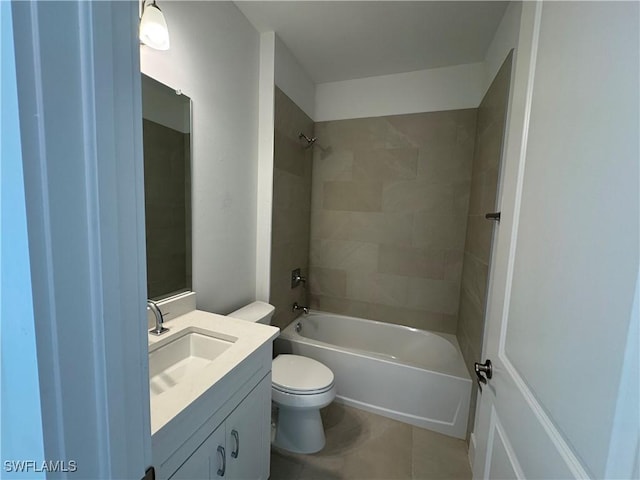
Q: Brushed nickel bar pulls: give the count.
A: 2